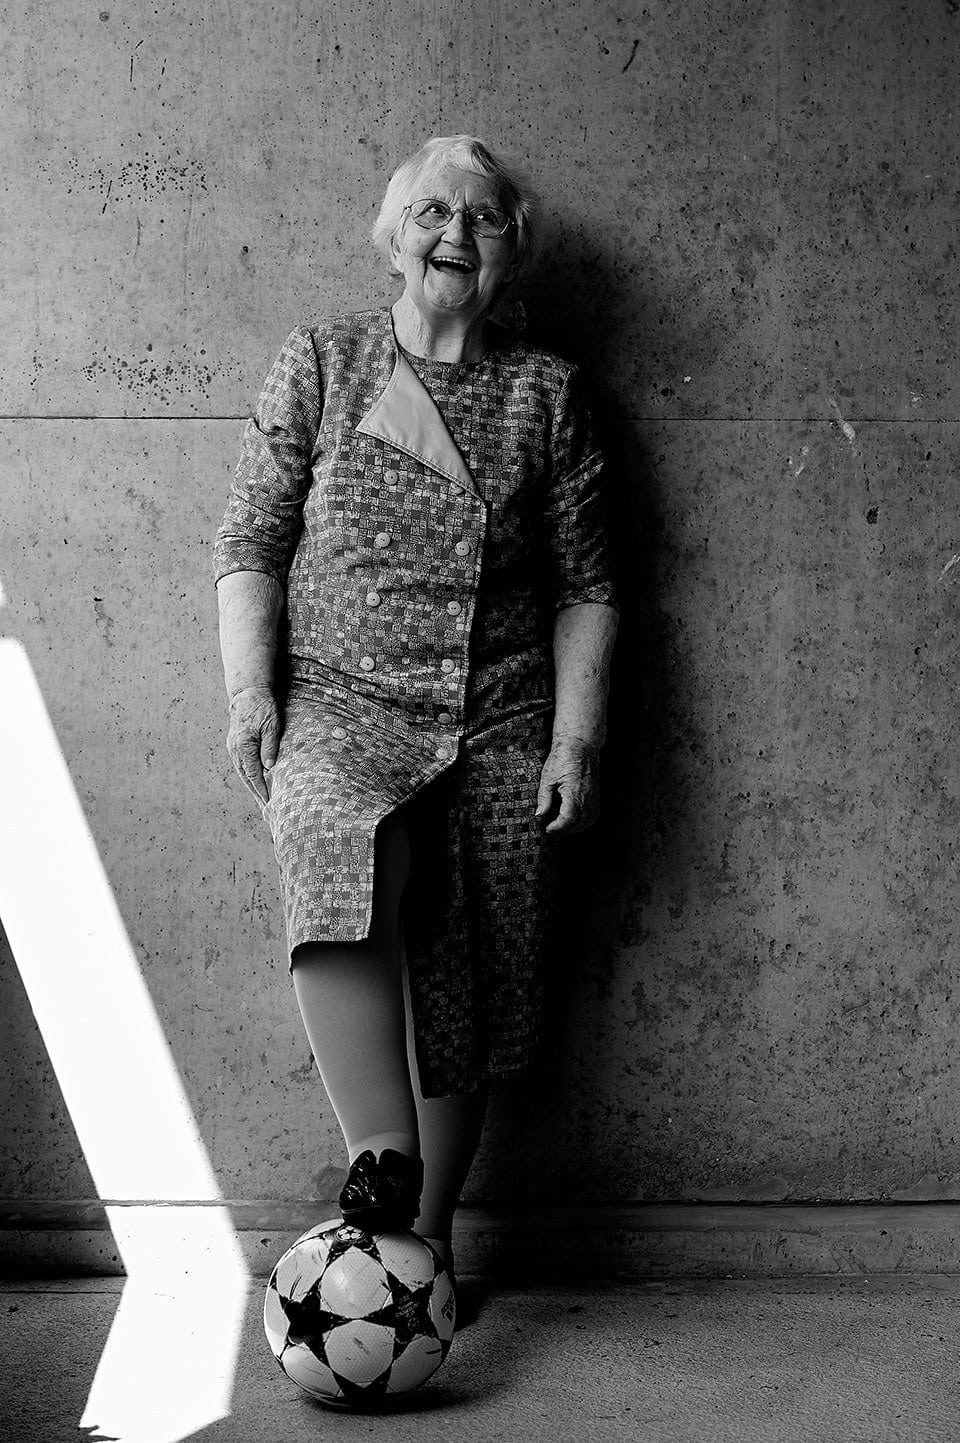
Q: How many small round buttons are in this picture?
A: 11